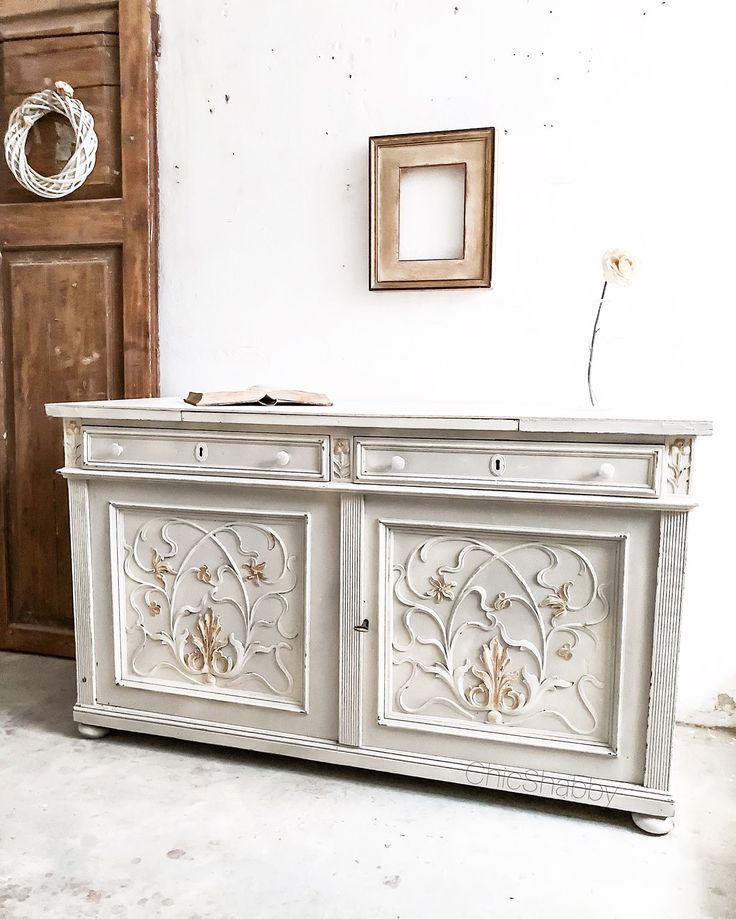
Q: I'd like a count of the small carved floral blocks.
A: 3